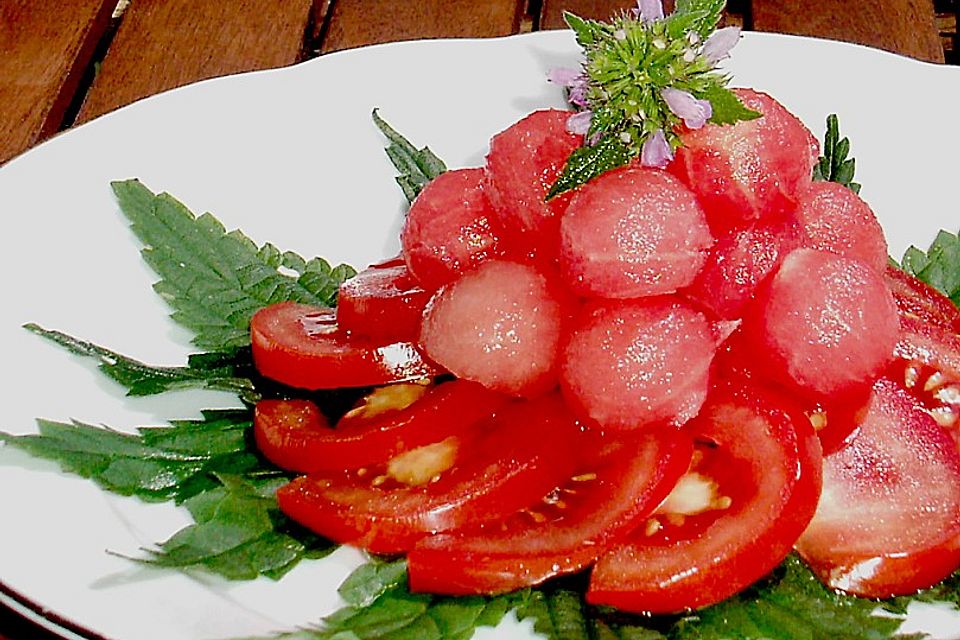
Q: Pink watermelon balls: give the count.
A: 9